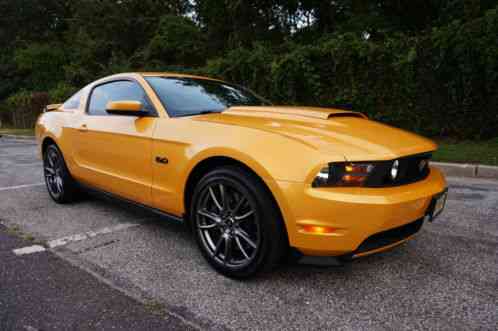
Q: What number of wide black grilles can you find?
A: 2